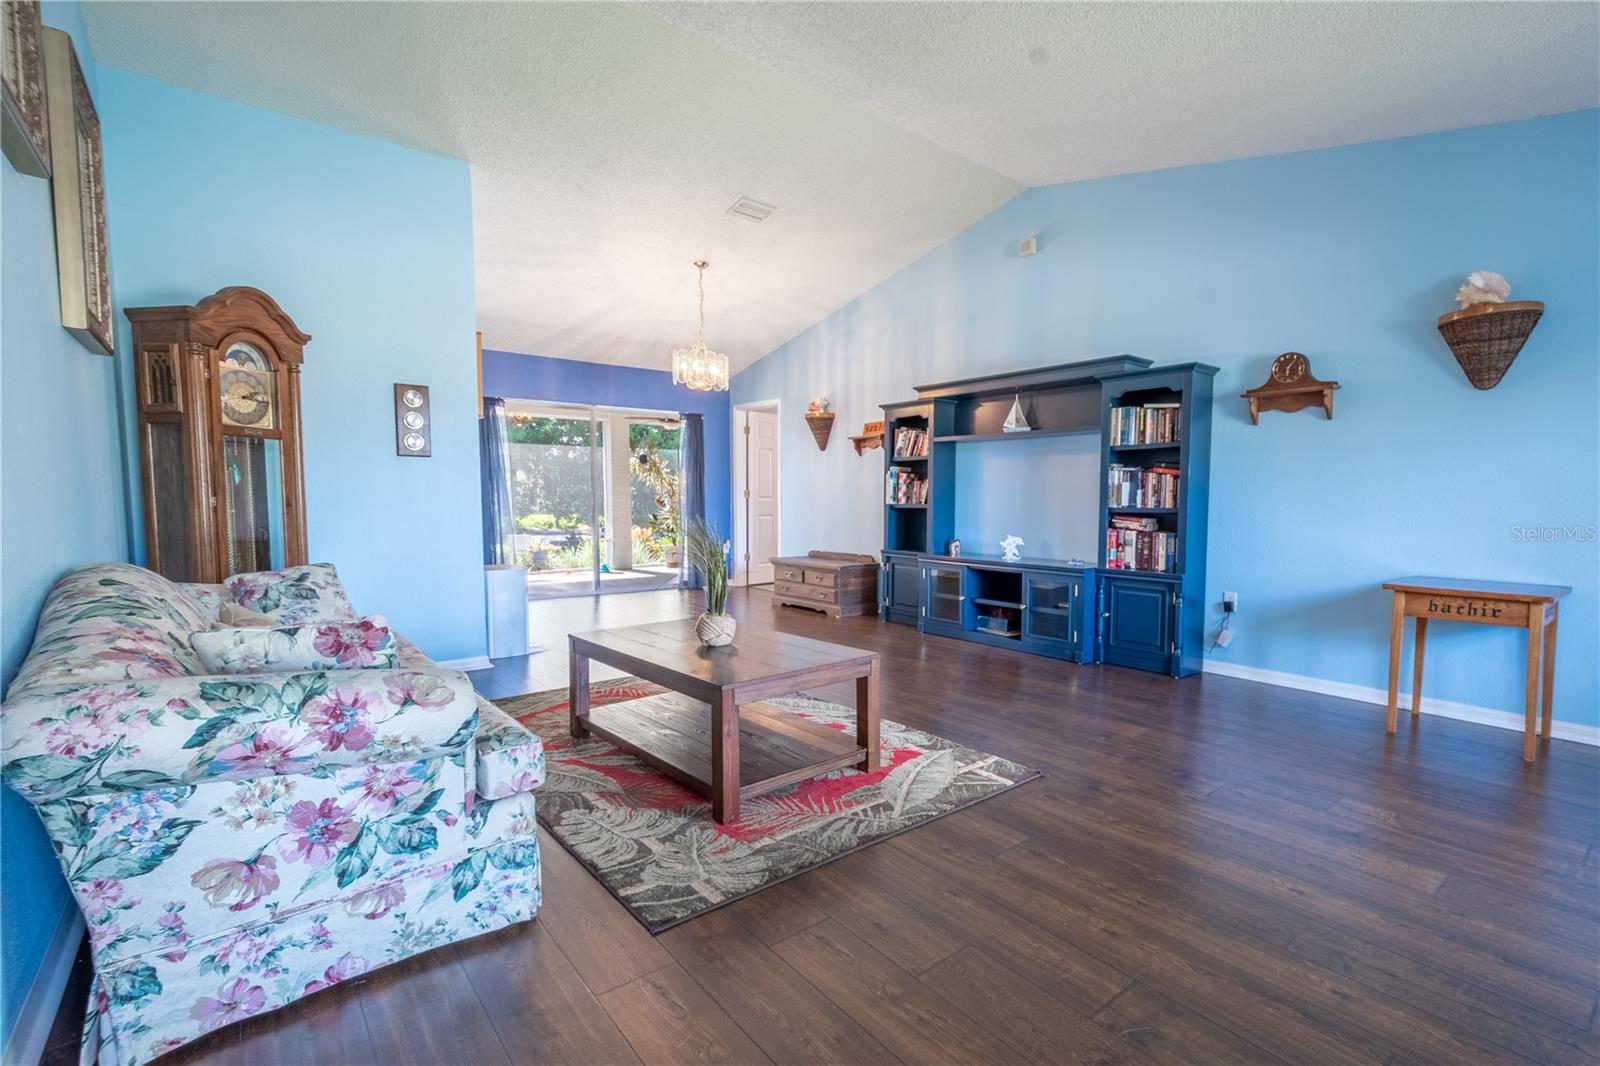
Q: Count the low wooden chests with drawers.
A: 1